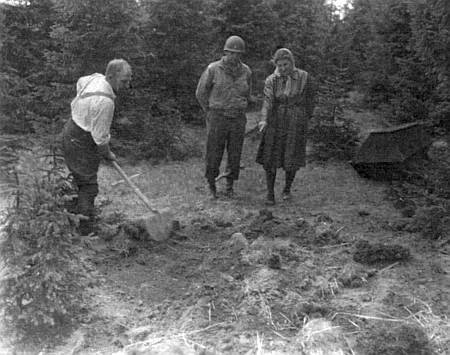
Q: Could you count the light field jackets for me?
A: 1